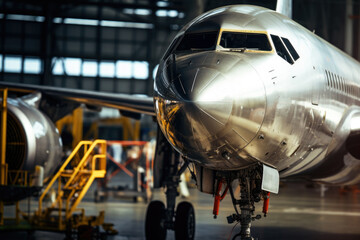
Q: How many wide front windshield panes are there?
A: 2